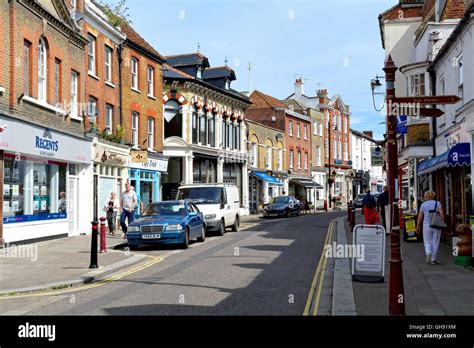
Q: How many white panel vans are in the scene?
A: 1